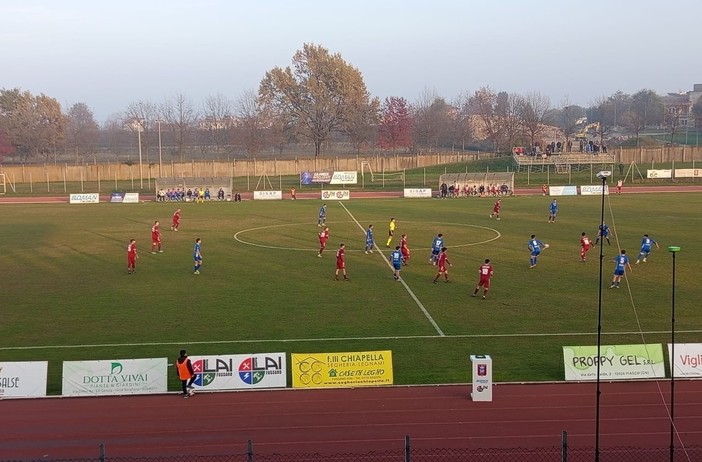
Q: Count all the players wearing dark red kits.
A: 10